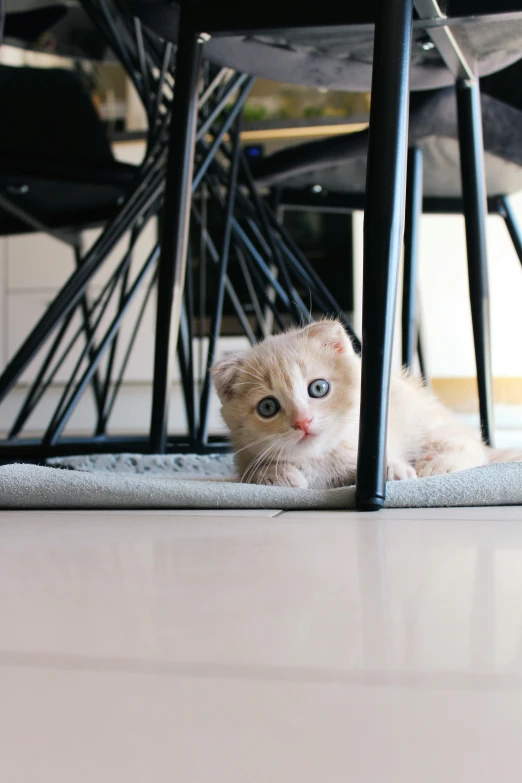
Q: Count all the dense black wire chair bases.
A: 1